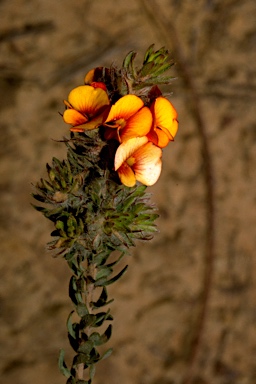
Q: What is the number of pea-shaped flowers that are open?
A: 4